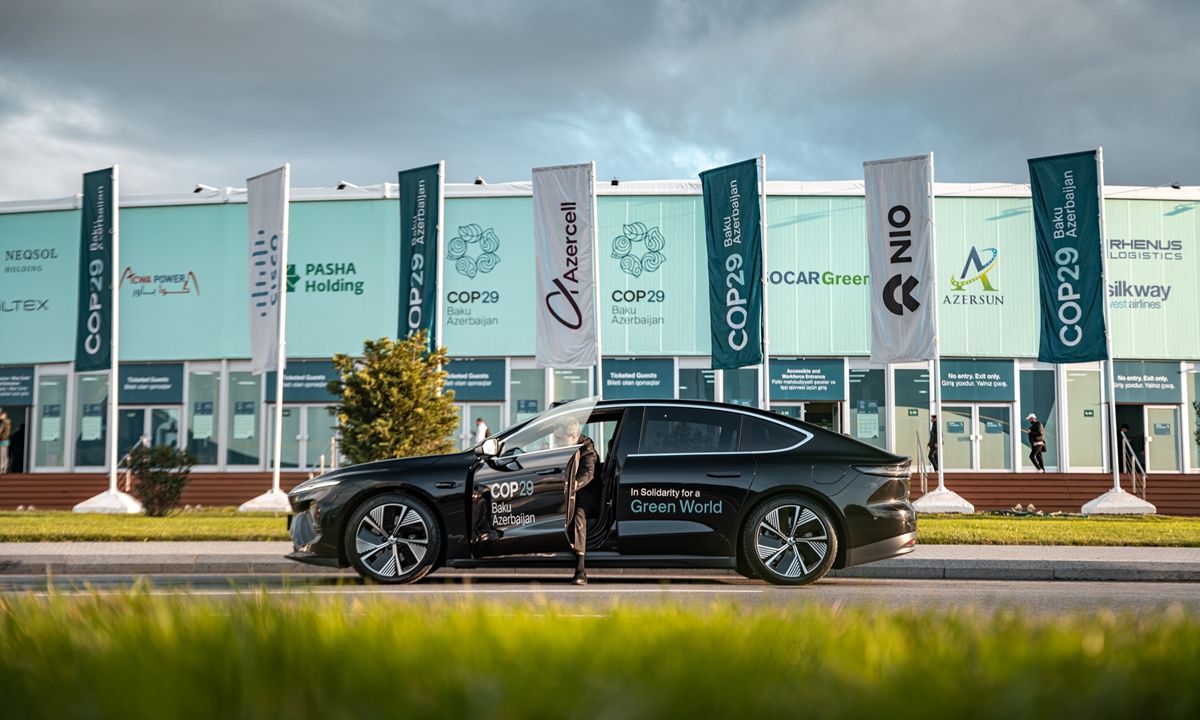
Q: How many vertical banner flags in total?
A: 7